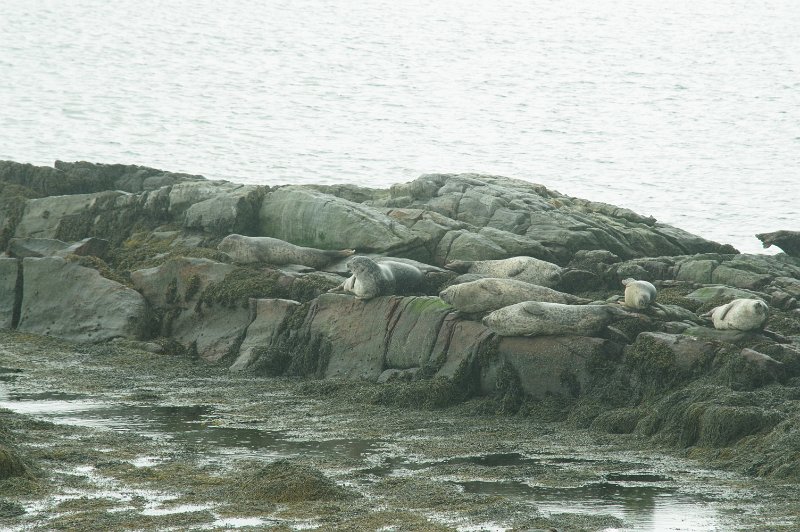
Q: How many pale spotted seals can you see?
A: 7